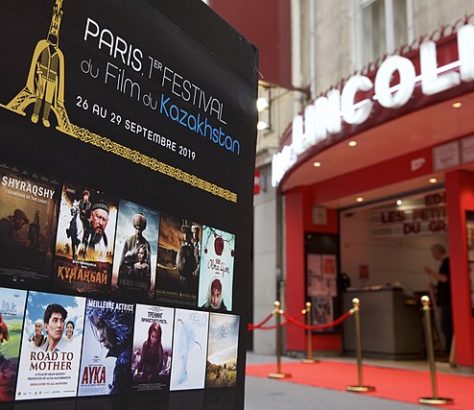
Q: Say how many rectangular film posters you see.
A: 11